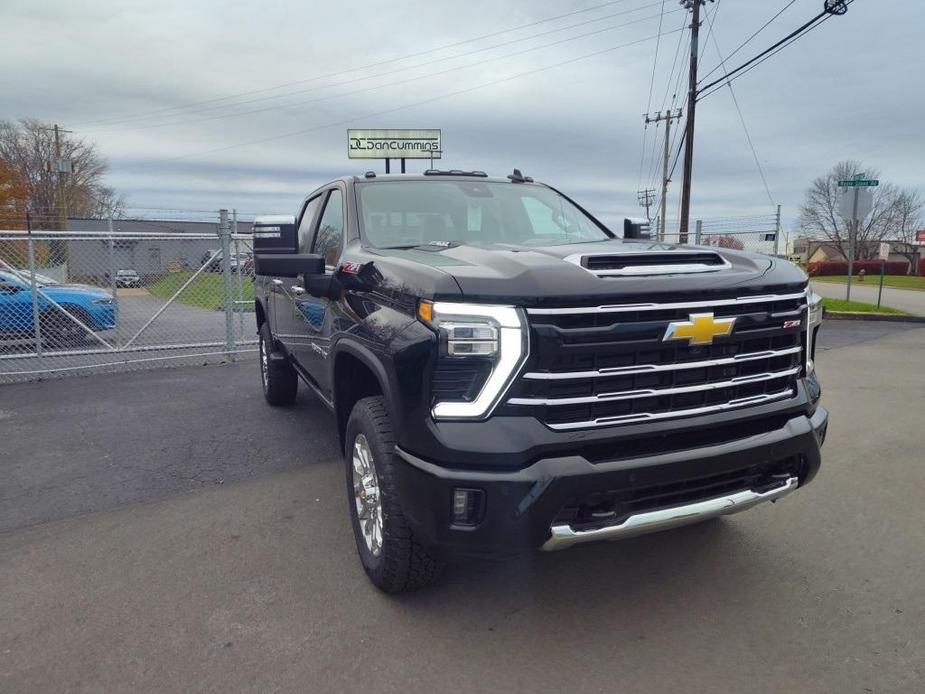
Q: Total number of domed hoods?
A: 1